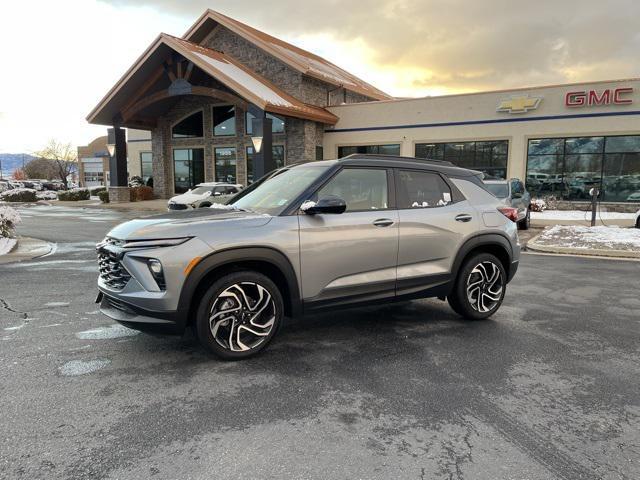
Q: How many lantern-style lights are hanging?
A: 2